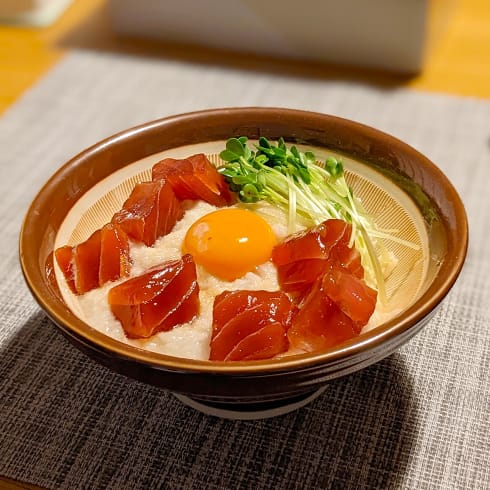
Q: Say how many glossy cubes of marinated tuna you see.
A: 7